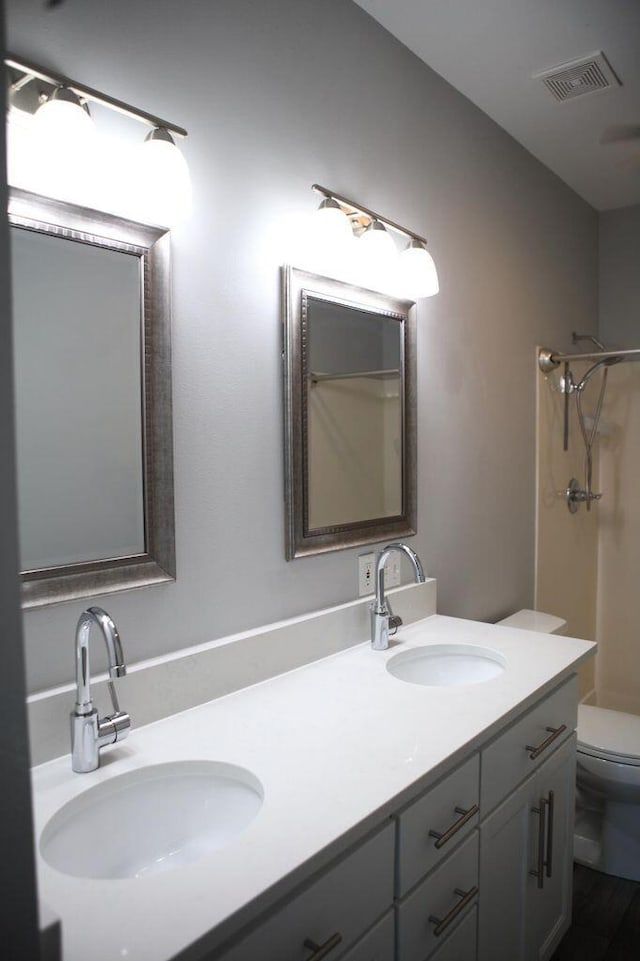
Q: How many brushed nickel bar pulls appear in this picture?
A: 6